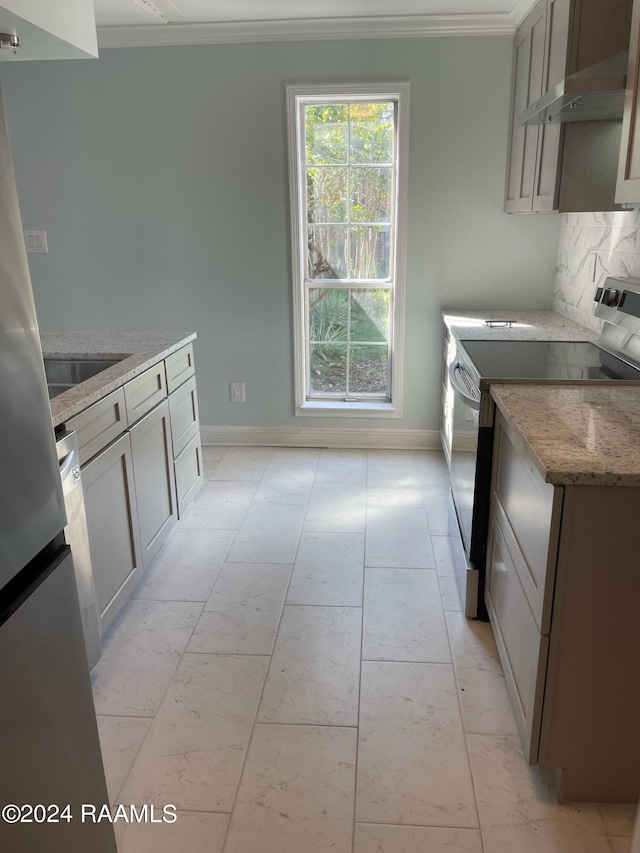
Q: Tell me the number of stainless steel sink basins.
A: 2